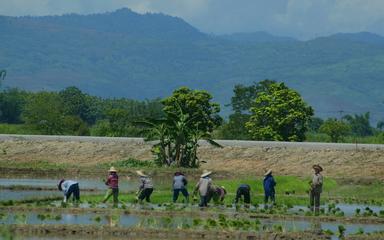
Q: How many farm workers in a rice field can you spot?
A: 9